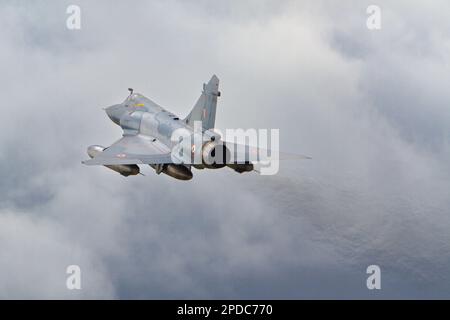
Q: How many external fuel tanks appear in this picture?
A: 3